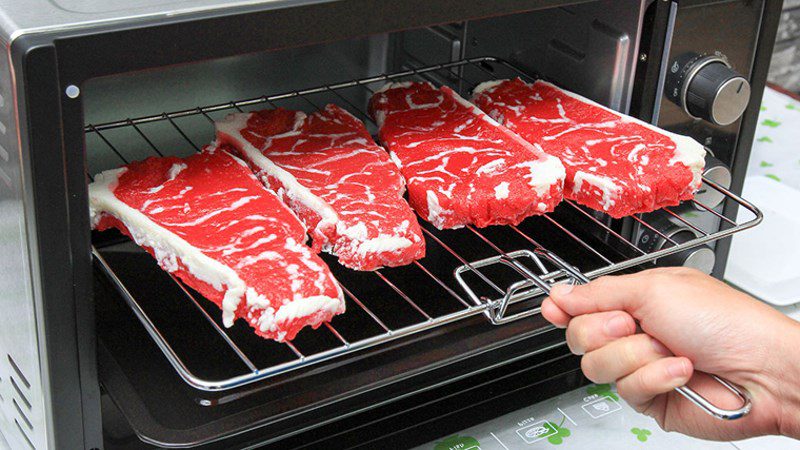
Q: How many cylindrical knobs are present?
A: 3